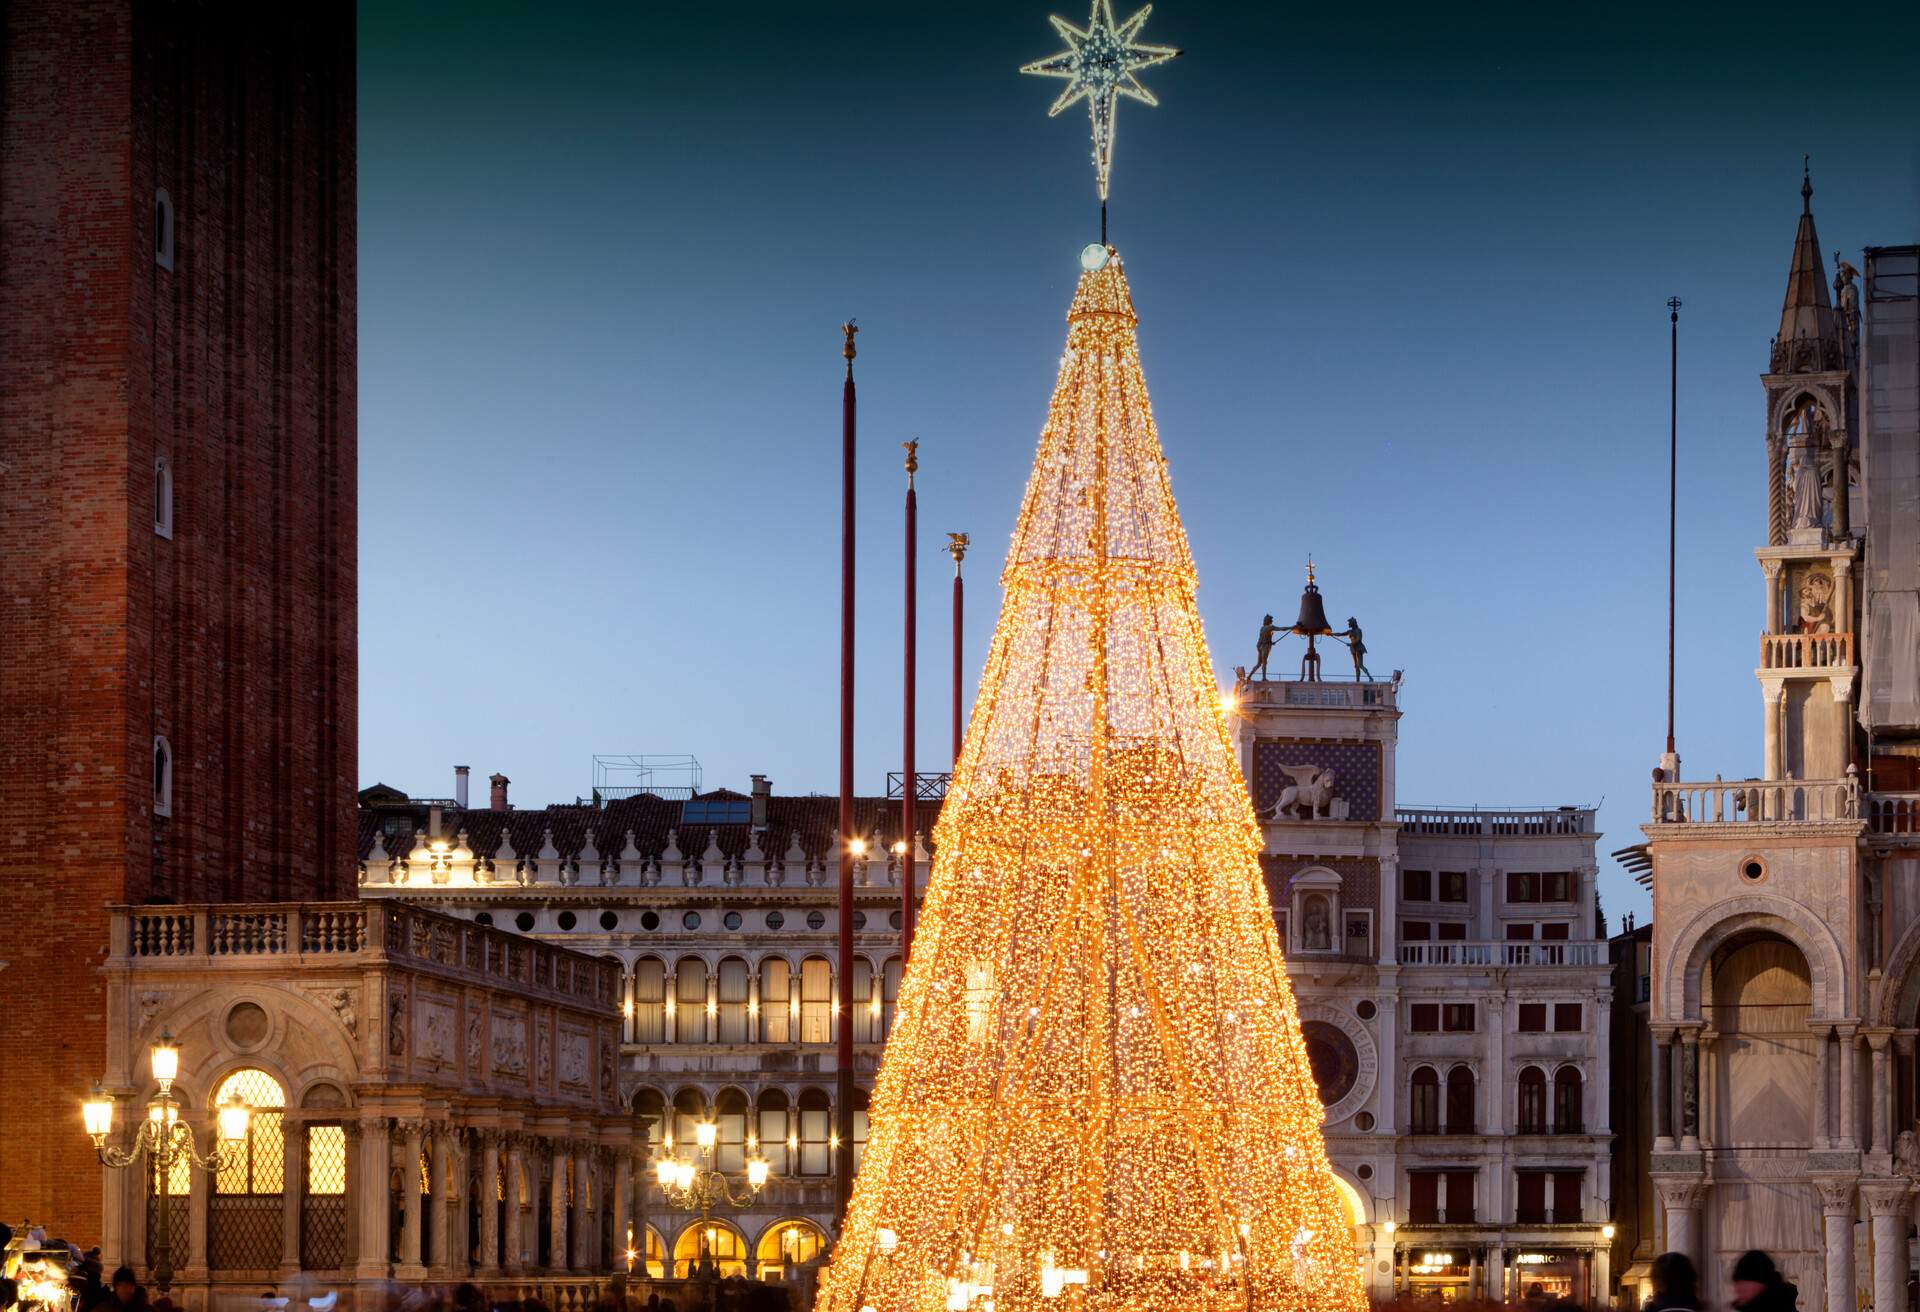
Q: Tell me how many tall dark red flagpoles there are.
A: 3